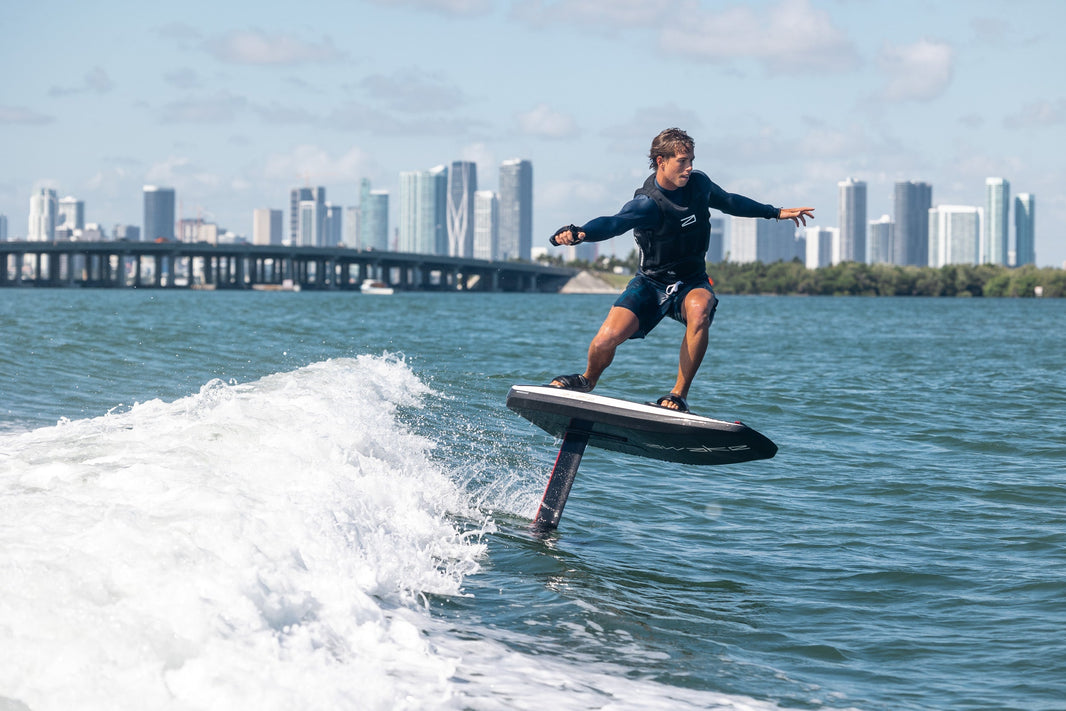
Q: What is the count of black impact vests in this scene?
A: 1